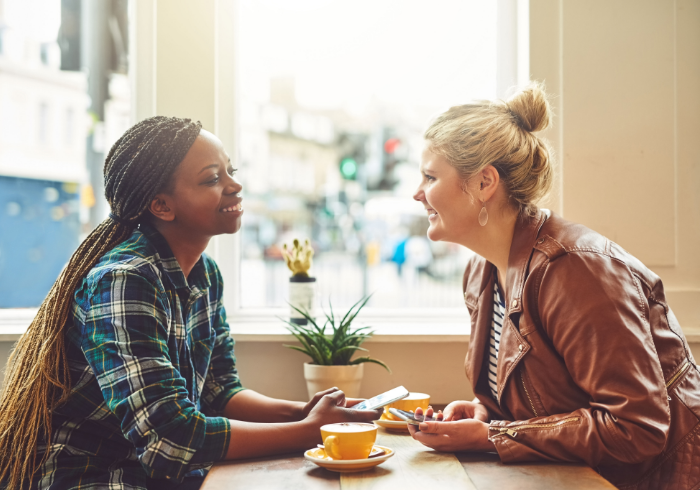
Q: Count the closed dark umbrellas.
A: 0